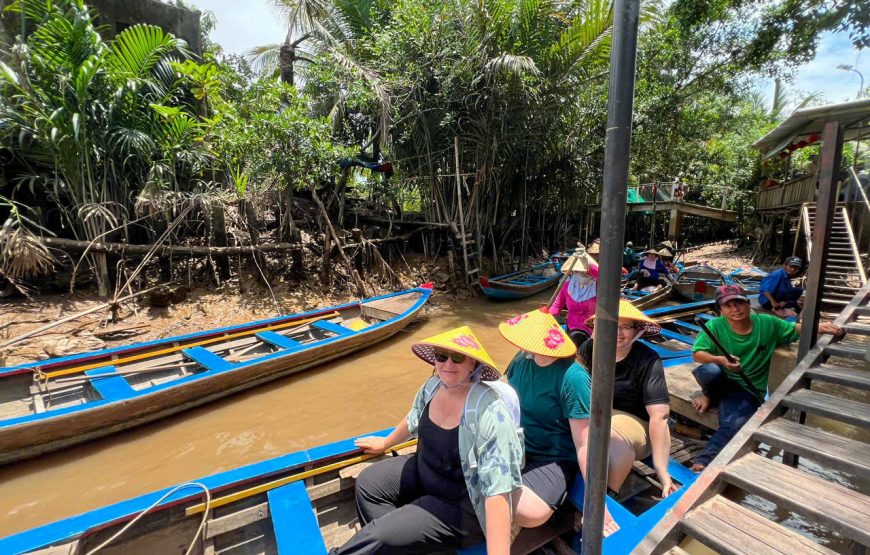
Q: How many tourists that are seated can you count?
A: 3